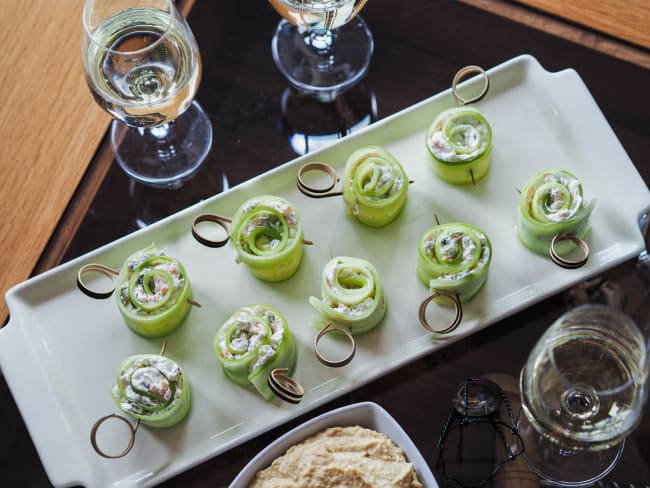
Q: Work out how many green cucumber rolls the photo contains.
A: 9